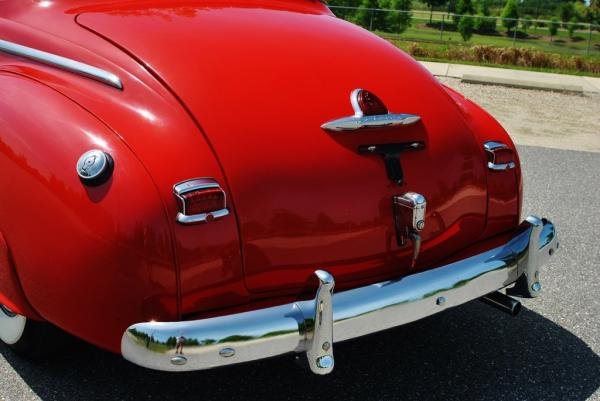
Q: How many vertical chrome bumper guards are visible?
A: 2